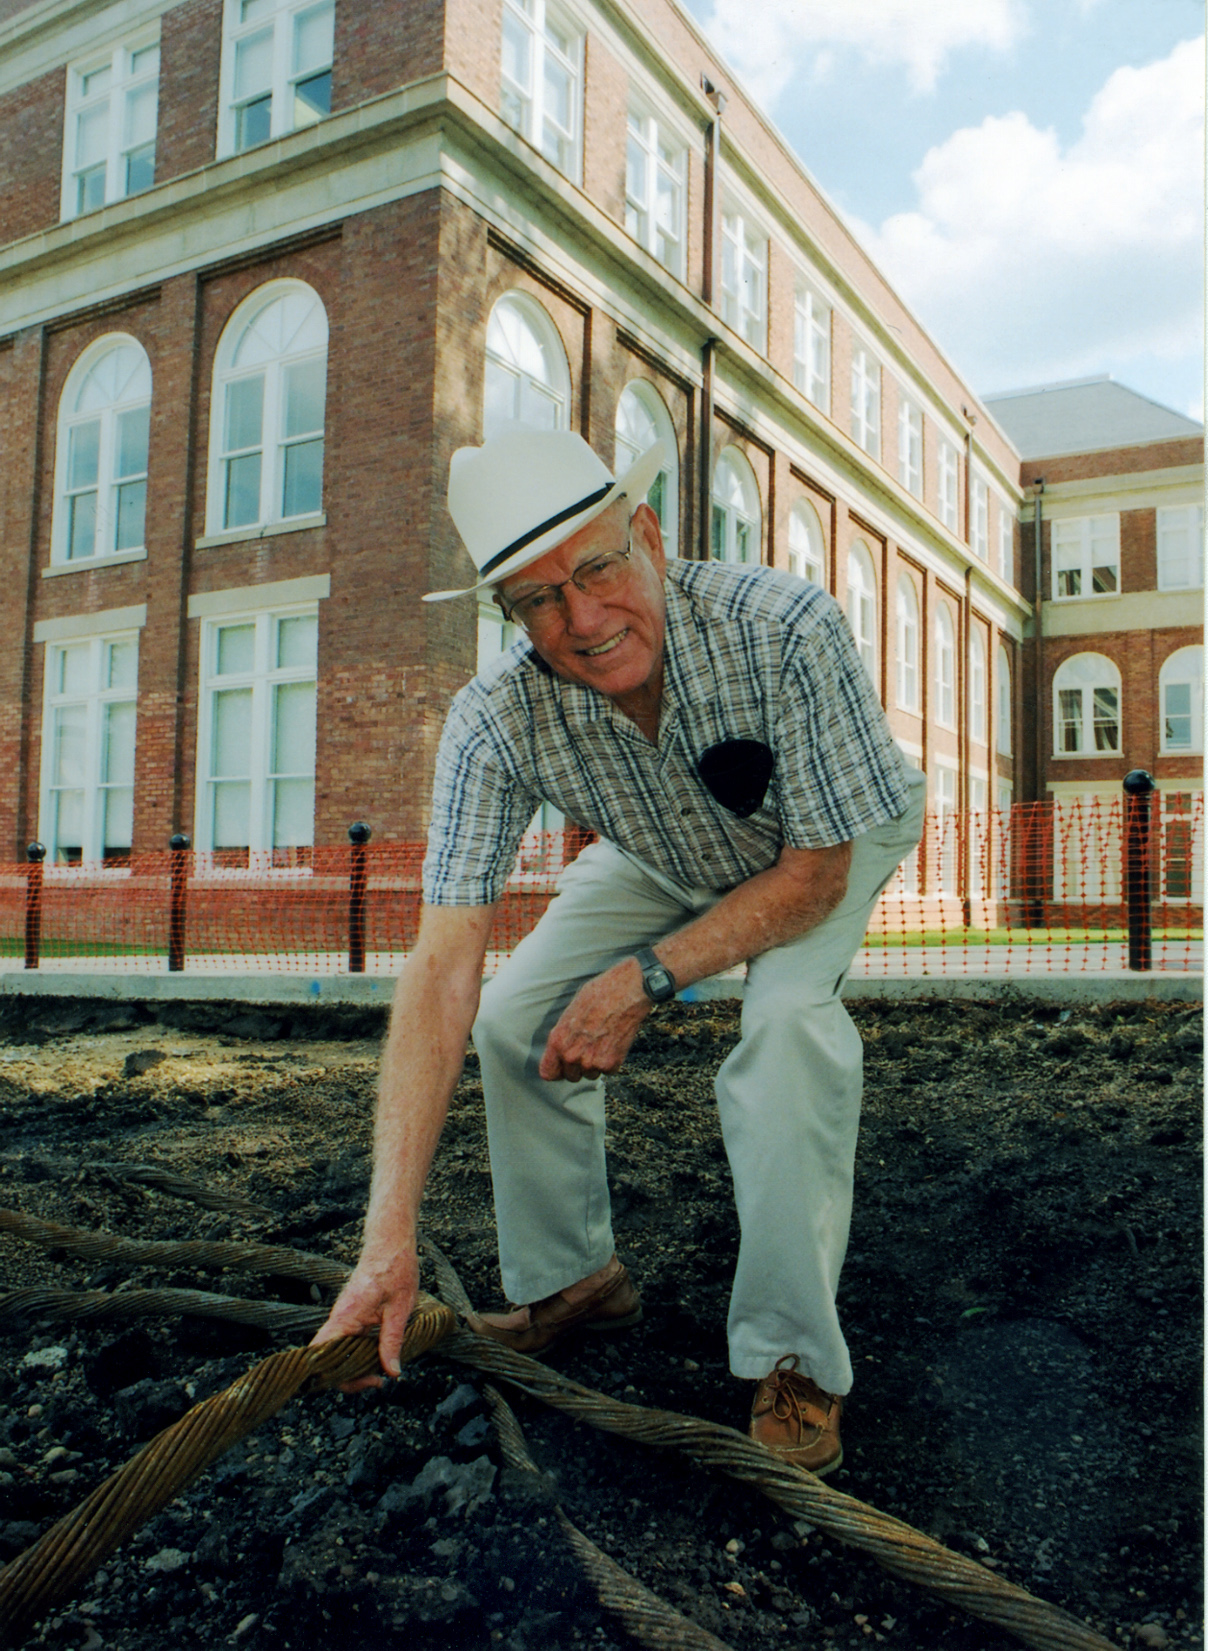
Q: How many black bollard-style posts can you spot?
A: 4